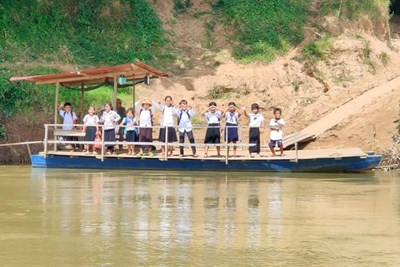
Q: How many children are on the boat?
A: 11